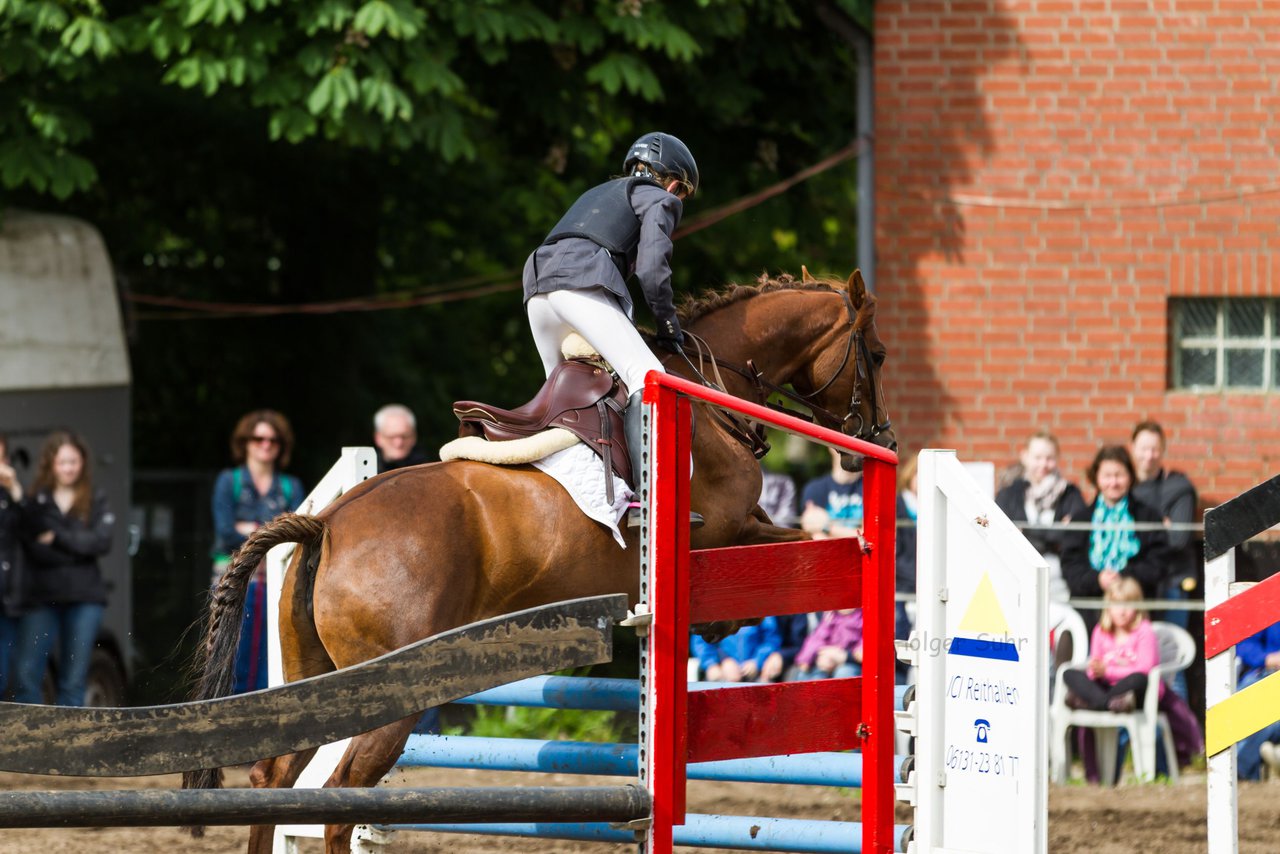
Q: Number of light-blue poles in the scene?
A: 3